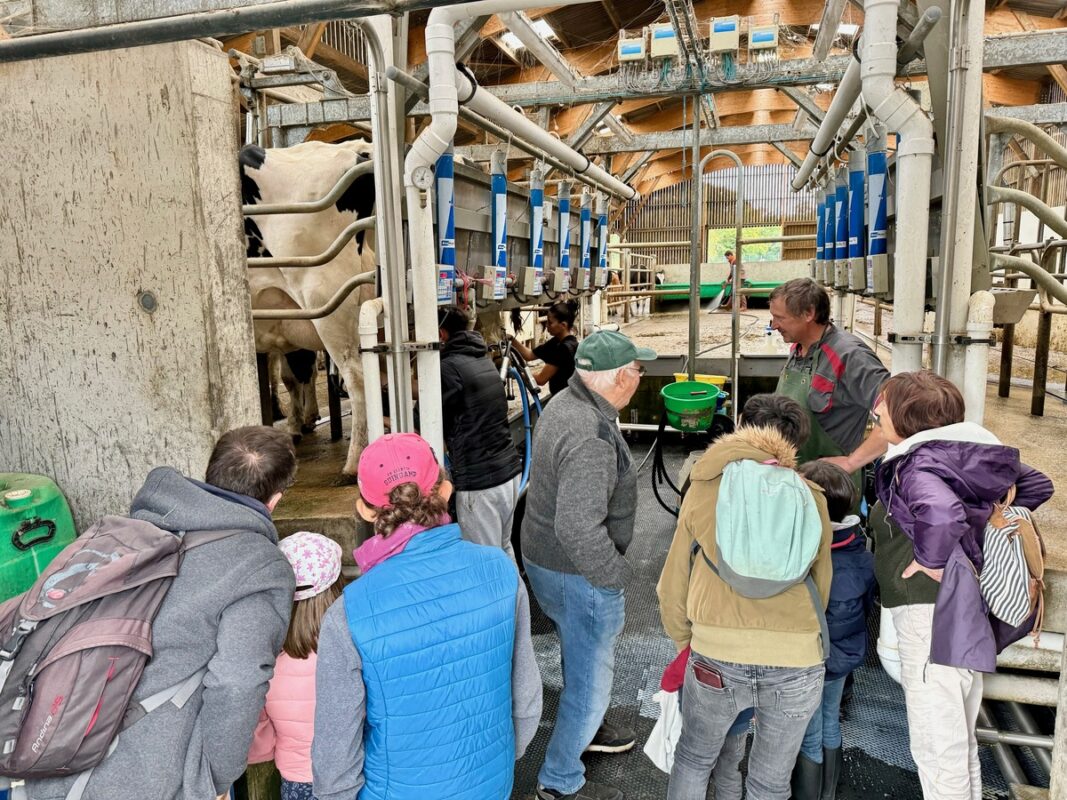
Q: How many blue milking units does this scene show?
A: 11